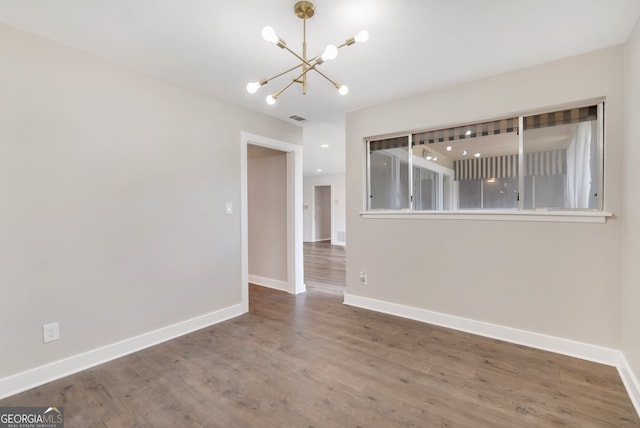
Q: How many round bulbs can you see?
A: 6